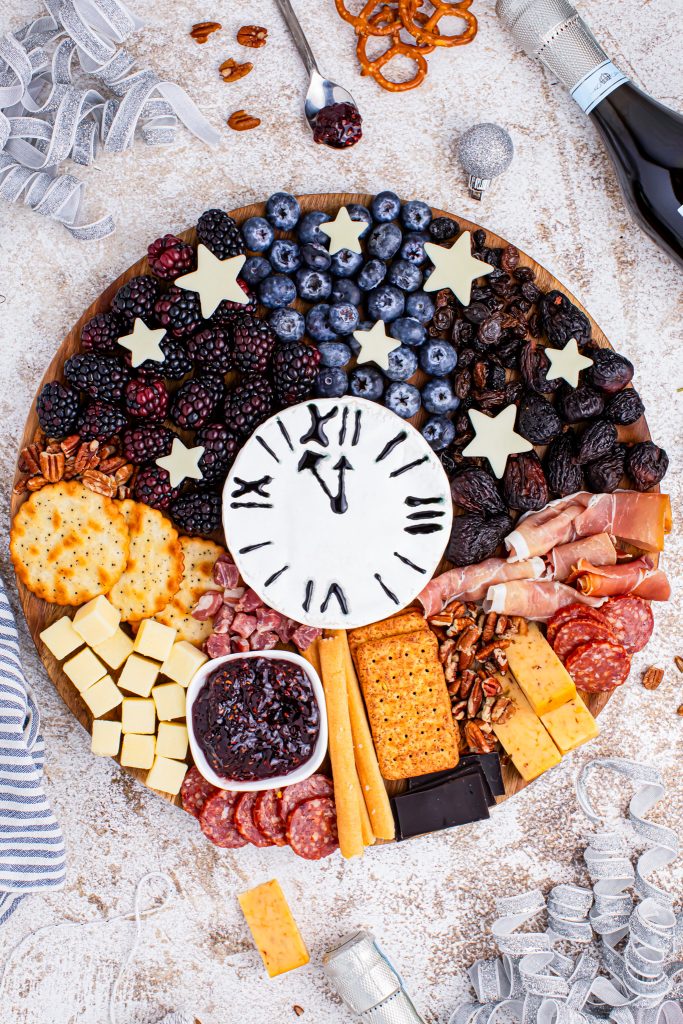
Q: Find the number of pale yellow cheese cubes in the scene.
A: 14